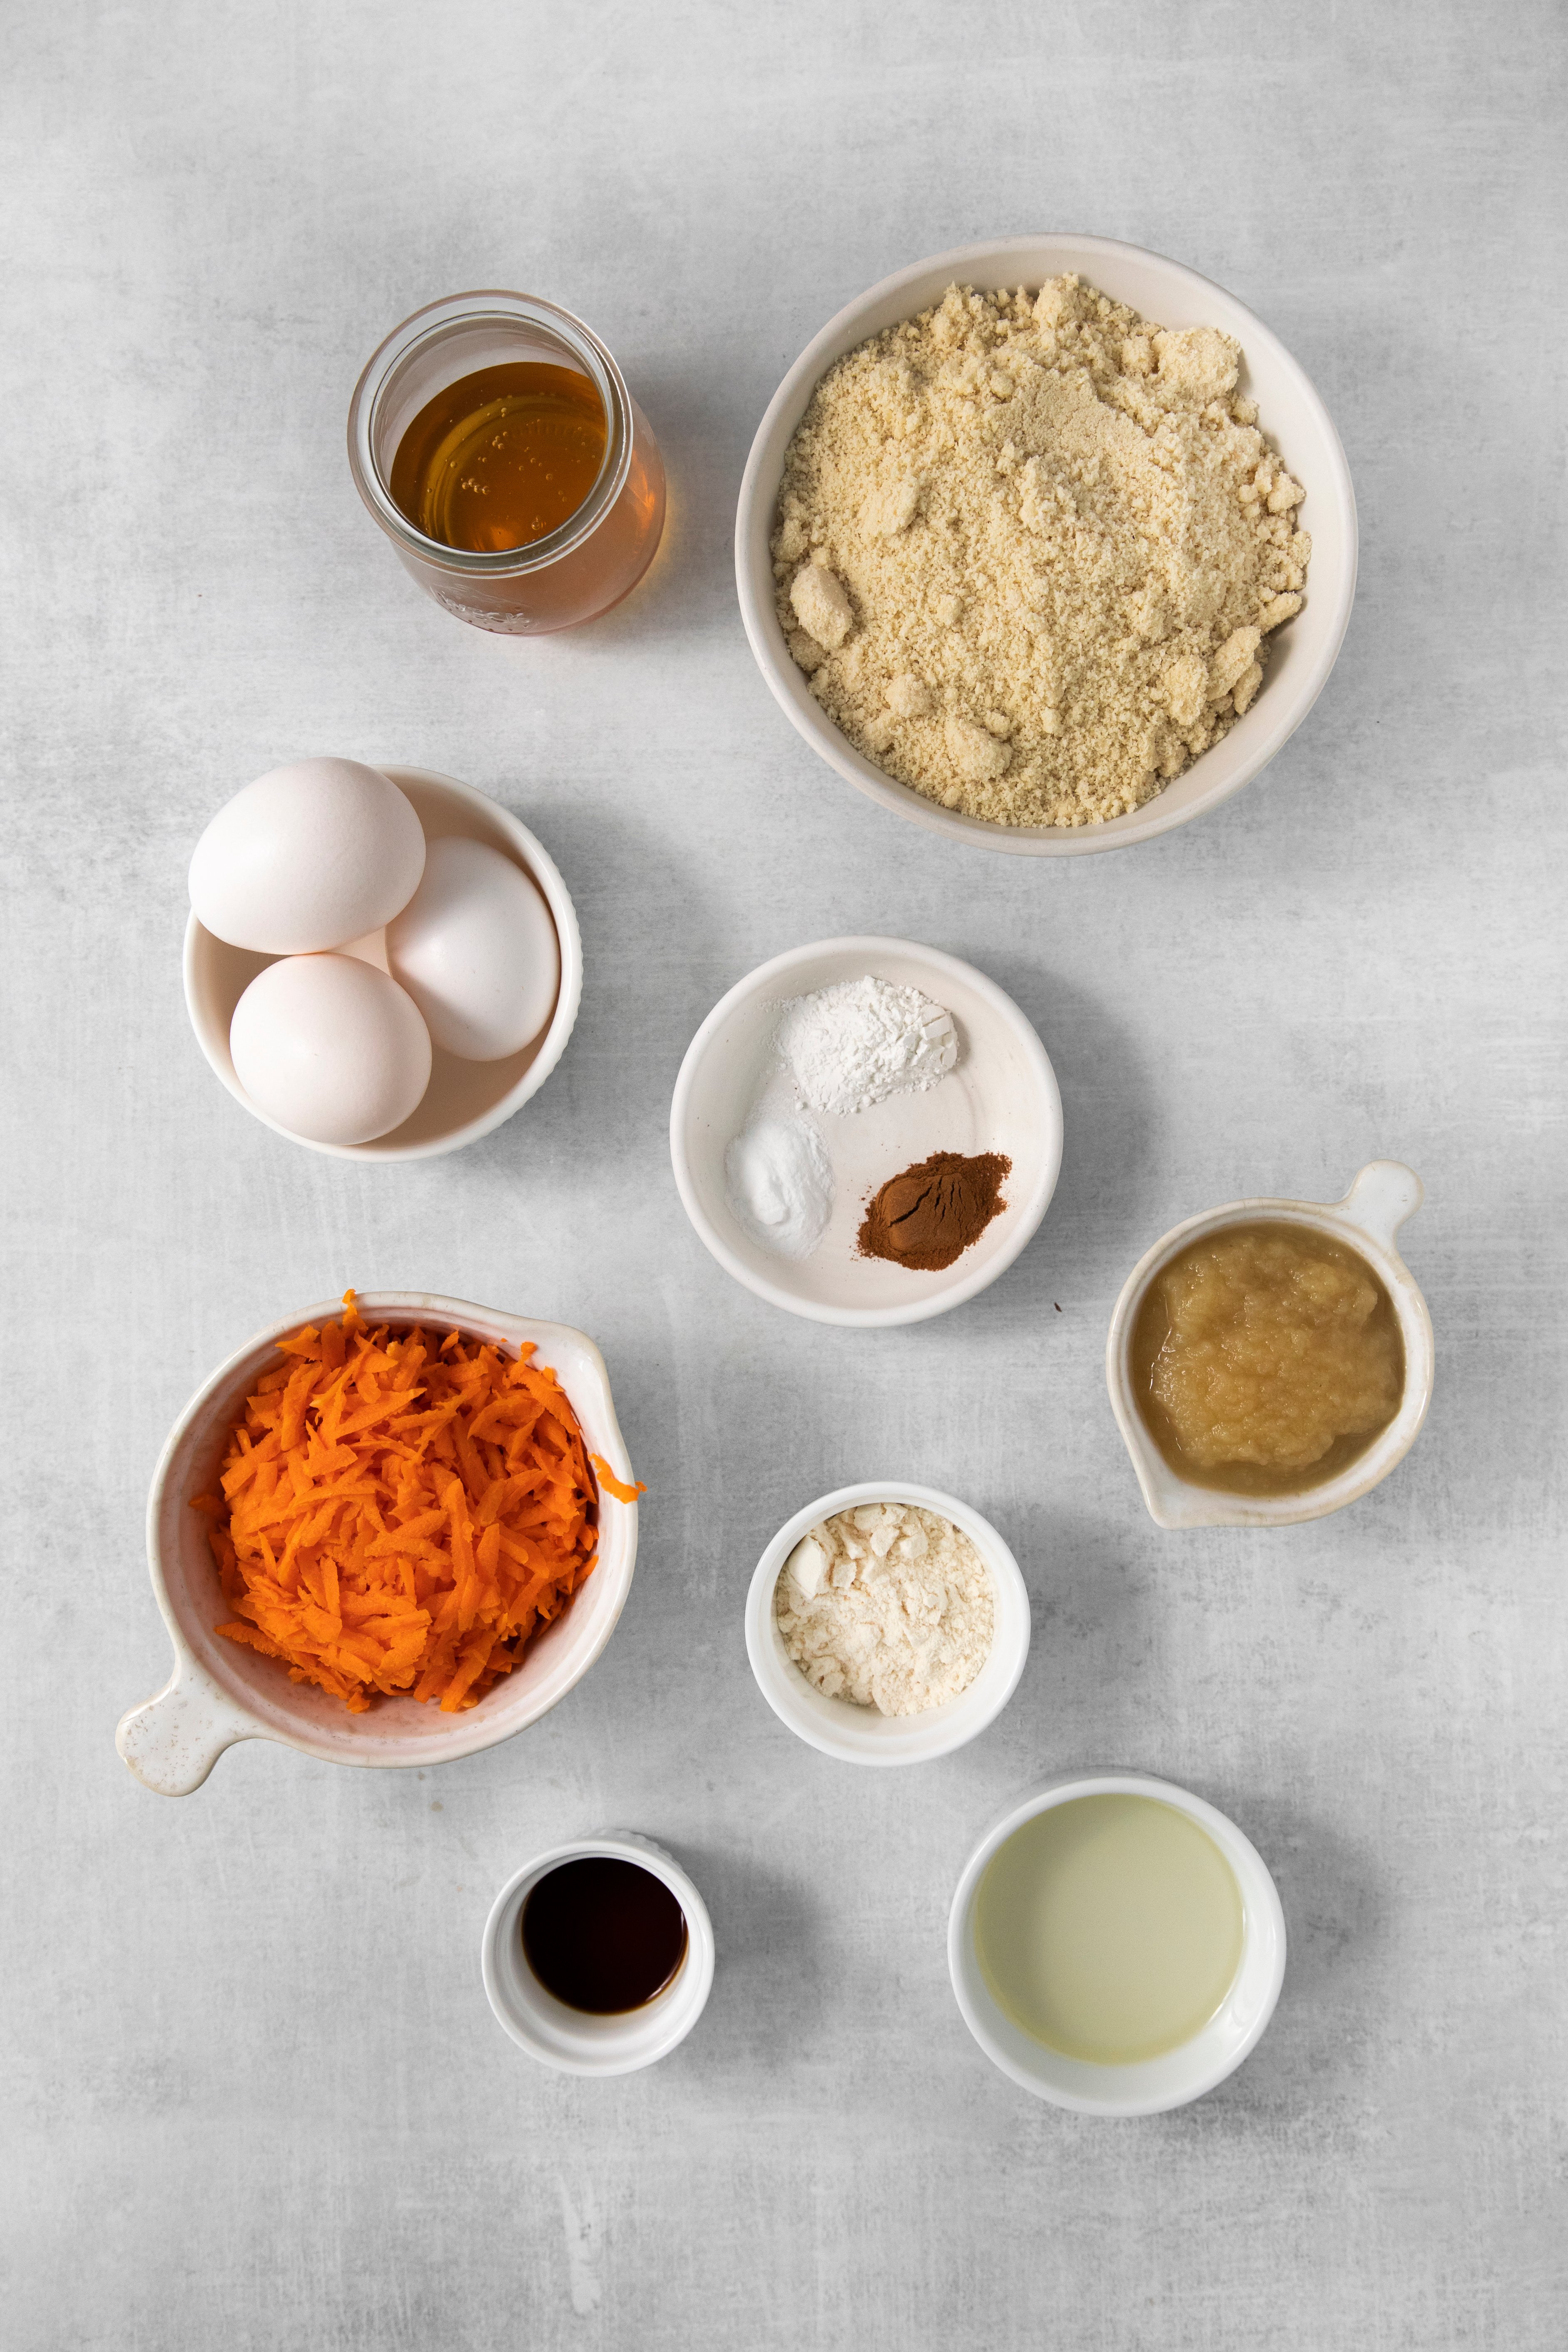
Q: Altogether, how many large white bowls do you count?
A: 1